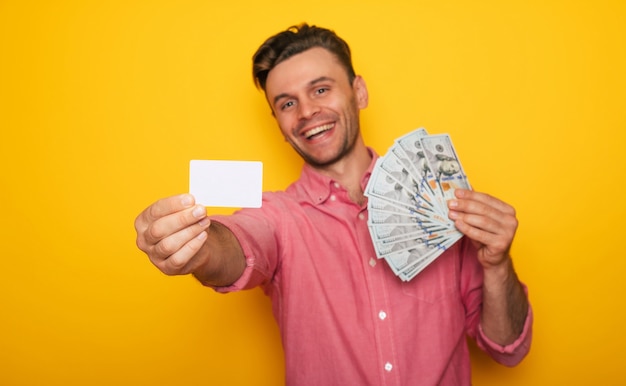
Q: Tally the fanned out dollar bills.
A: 14